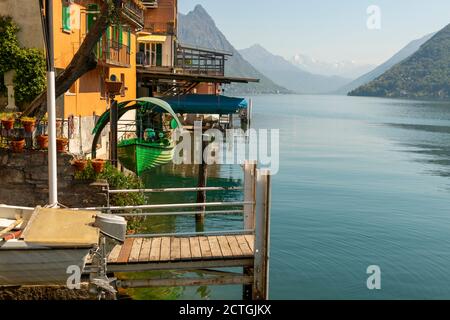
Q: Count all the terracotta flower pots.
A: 7